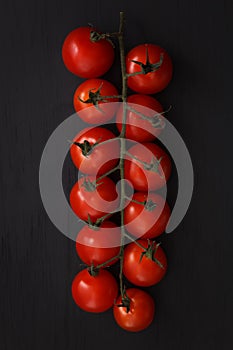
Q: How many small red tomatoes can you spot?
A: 12